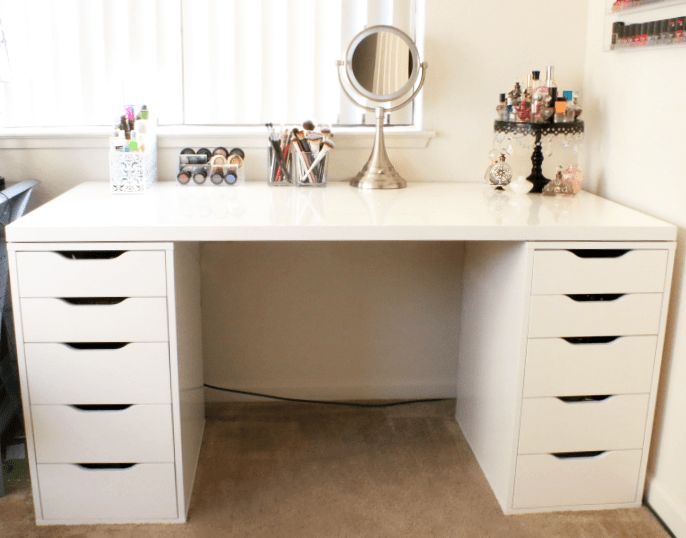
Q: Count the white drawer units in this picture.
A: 2